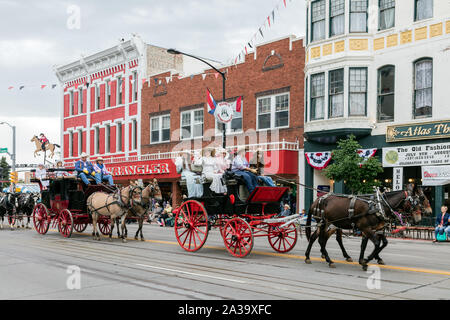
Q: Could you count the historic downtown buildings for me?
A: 3